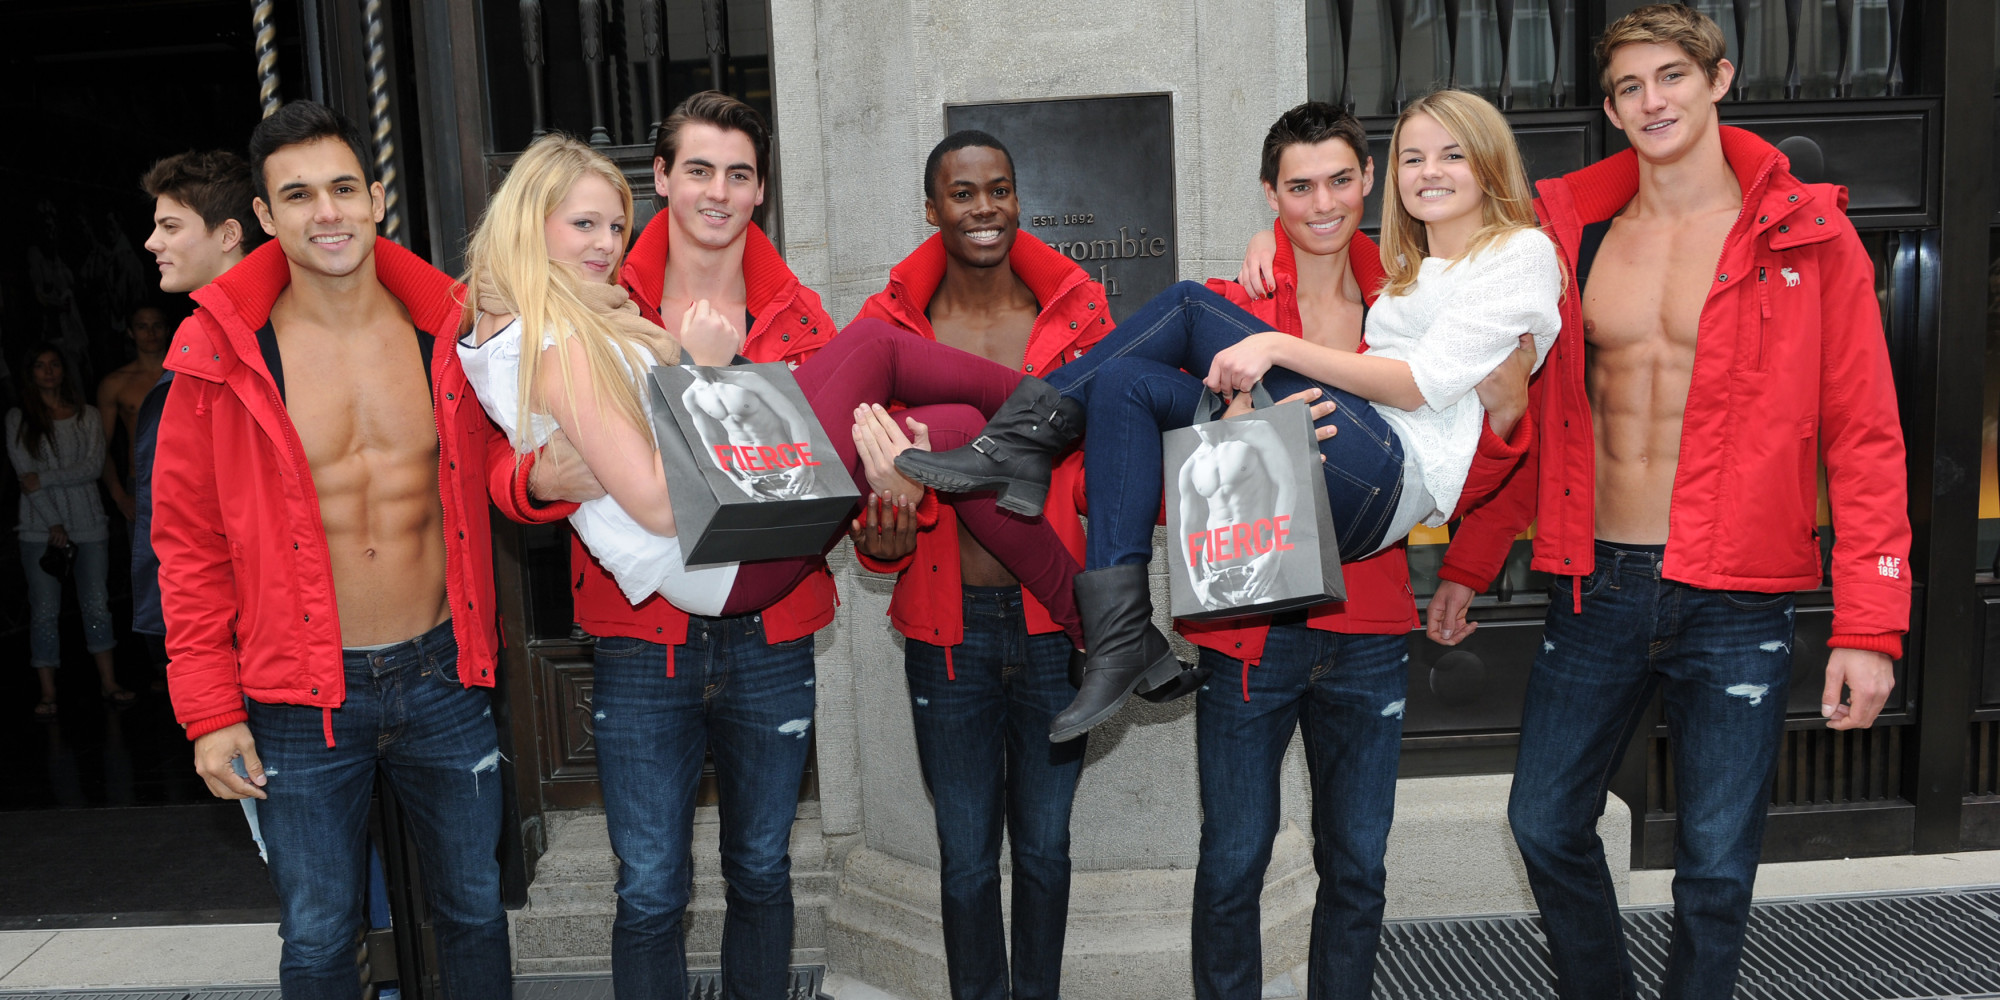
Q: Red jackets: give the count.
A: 5